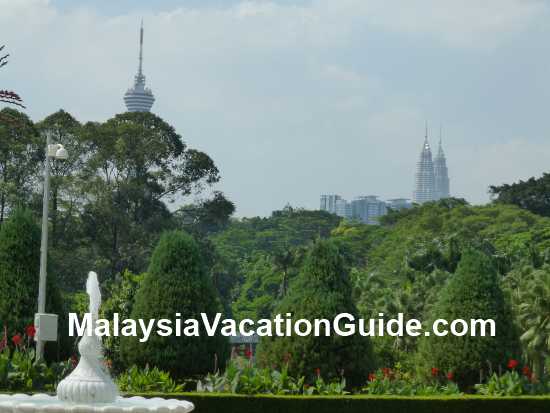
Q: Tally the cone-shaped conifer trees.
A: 4